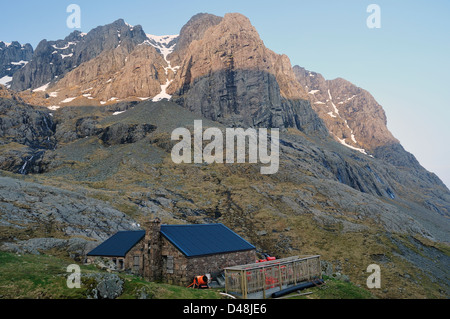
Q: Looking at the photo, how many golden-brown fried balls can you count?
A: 0